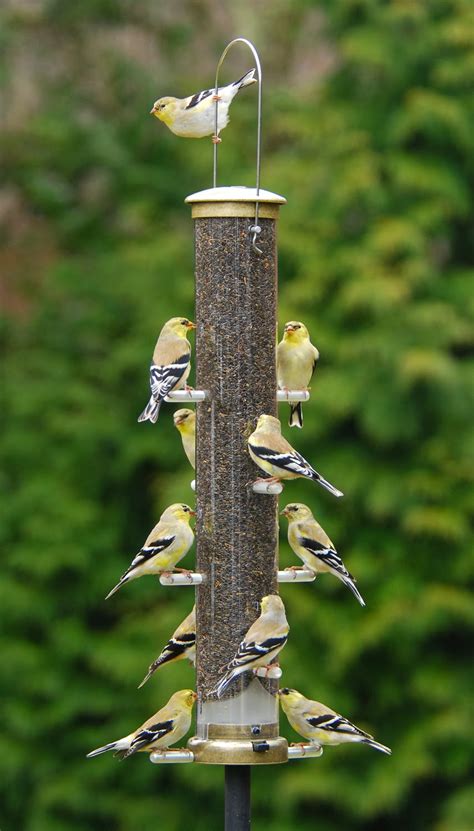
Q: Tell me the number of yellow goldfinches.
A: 11